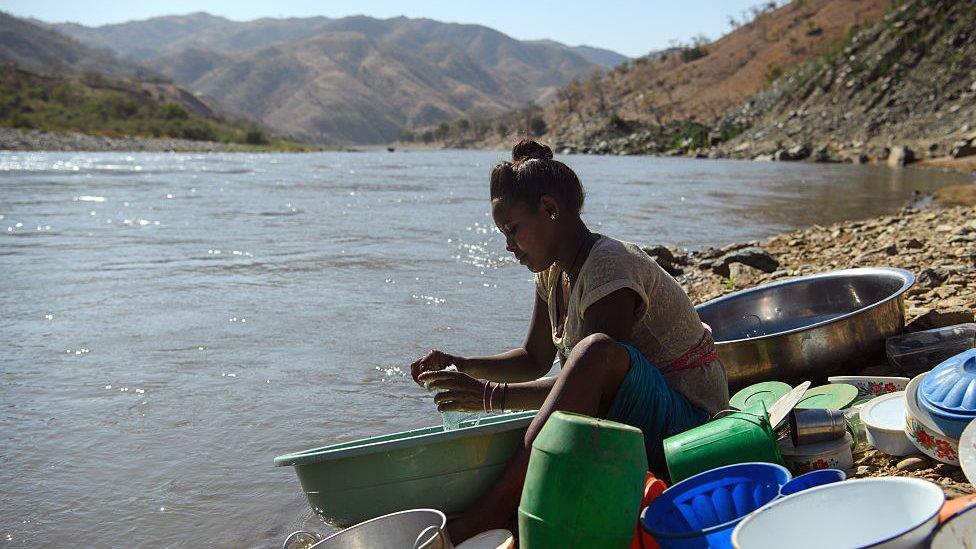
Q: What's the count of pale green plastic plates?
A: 2